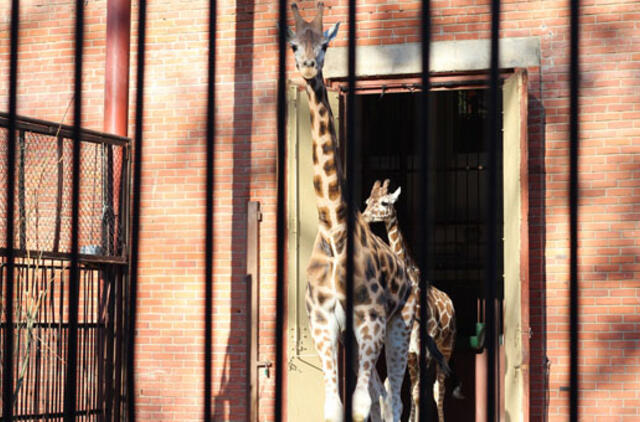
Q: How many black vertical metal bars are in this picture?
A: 9